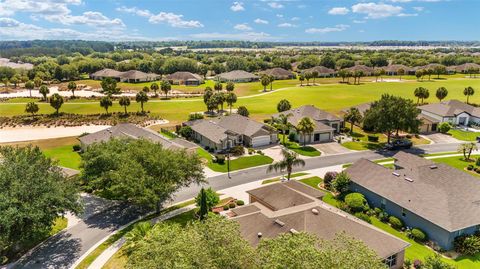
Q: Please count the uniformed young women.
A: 0